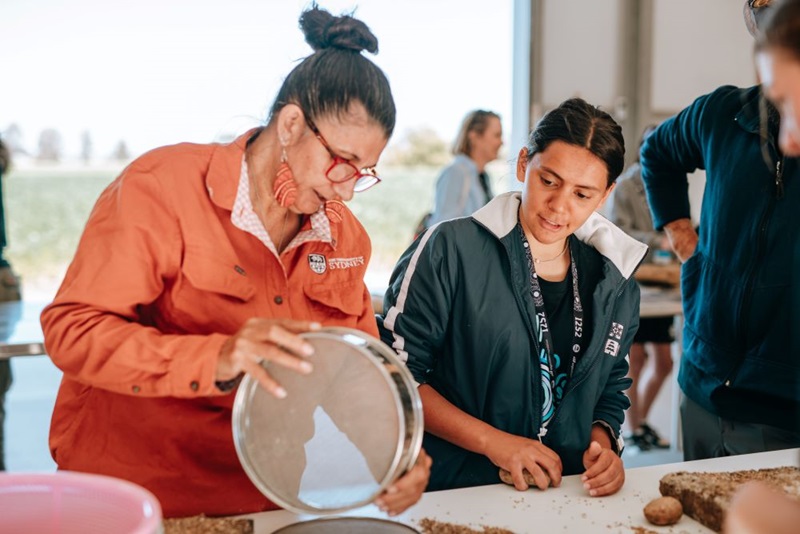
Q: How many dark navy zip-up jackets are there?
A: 2